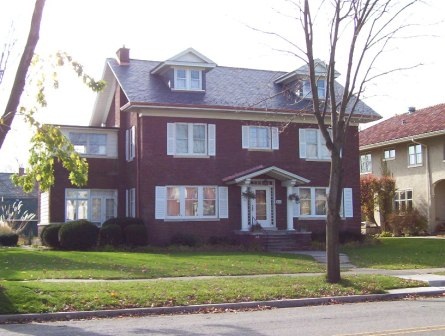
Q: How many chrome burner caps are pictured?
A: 0